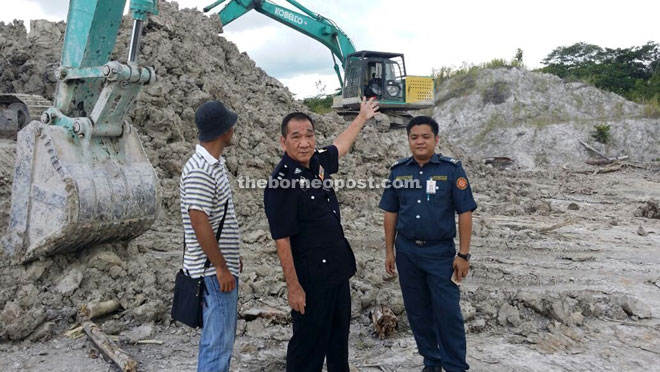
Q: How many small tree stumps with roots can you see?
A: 1